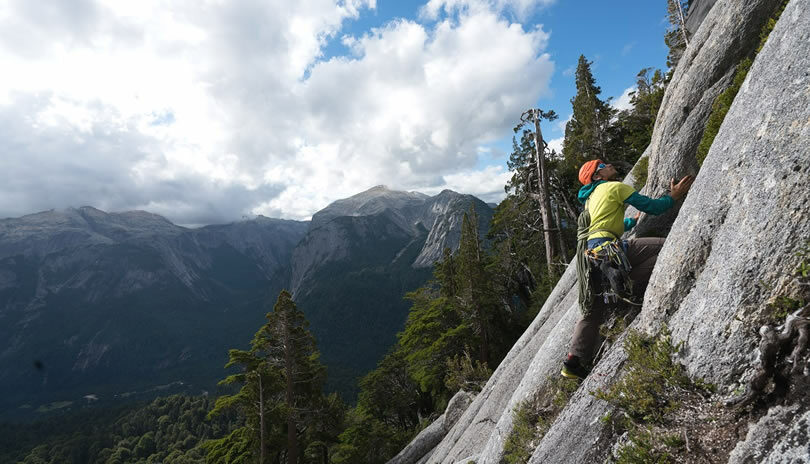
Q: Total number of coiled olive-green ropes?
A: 1